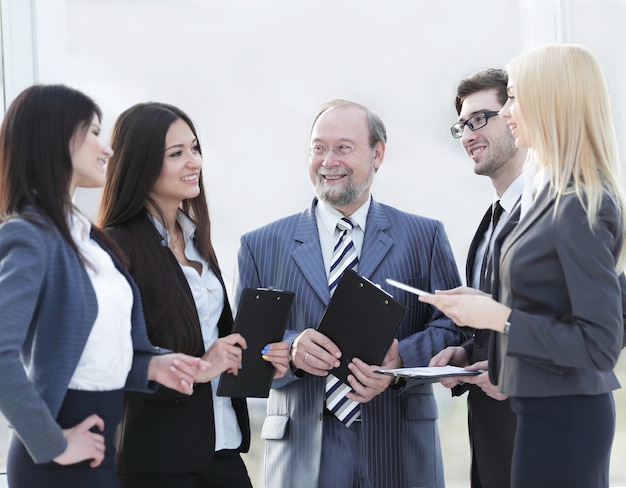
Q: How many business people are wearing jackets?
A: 5